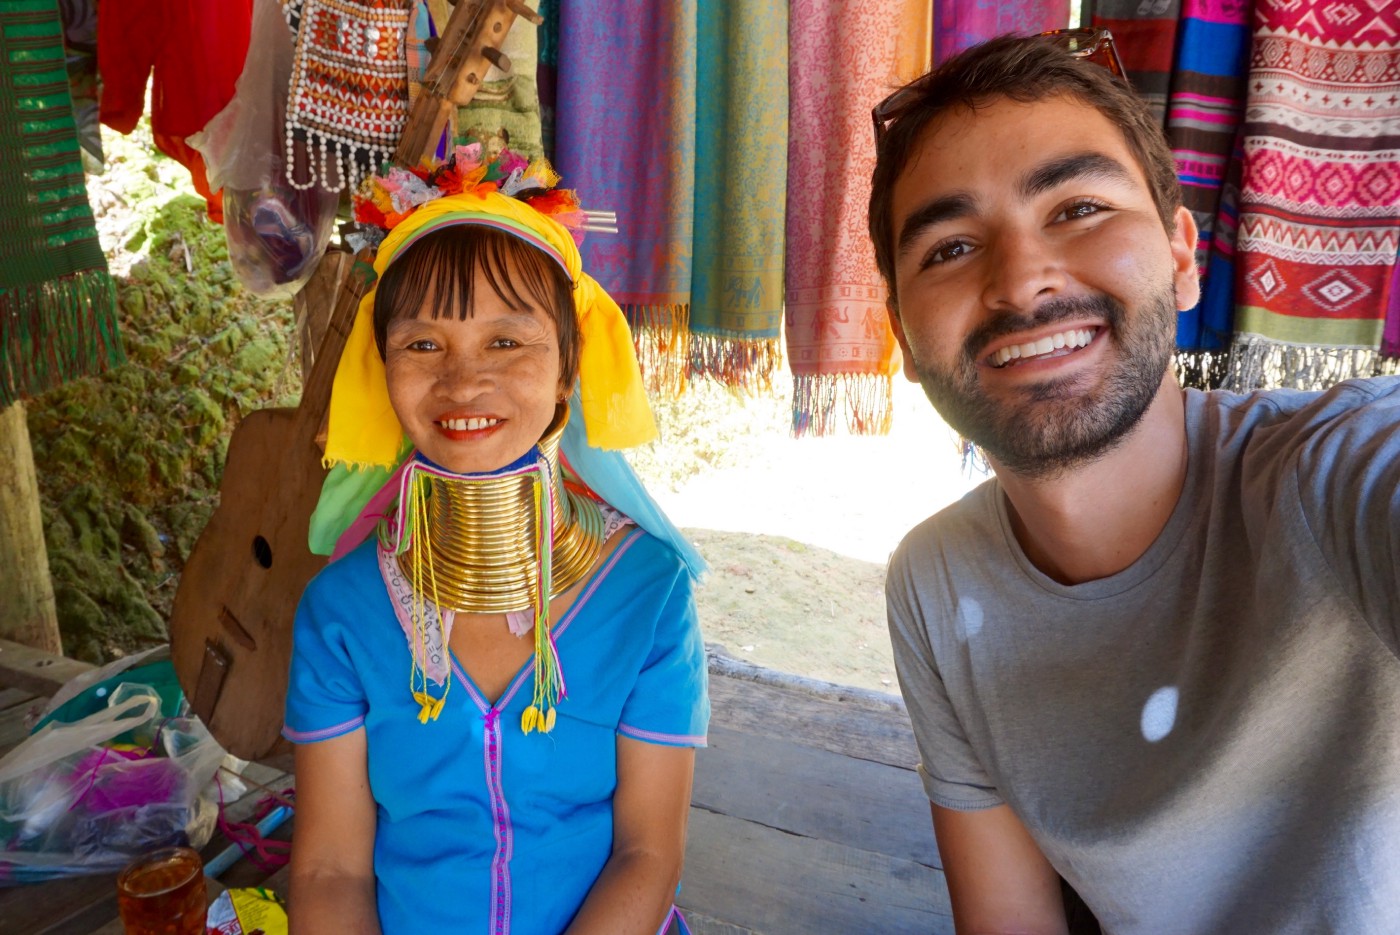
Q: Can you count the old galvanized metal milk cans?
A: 0